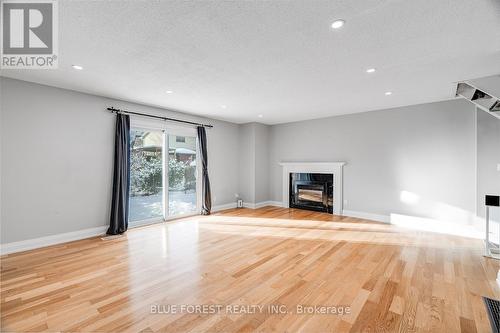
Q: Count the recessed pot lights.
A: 7